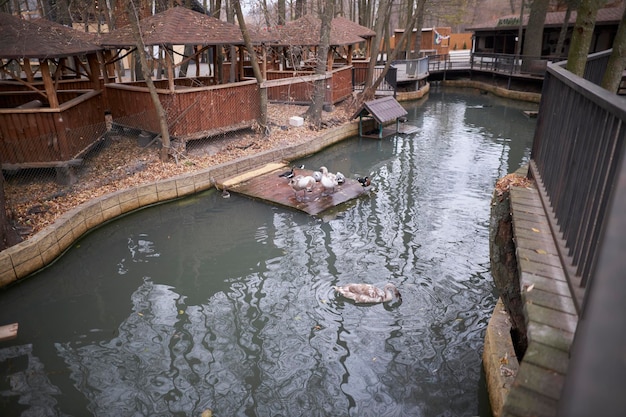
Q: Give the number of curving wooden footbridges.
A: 1